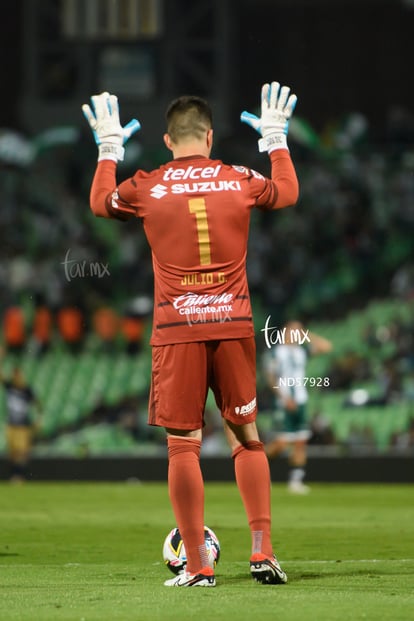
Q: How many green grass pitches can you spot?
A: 1